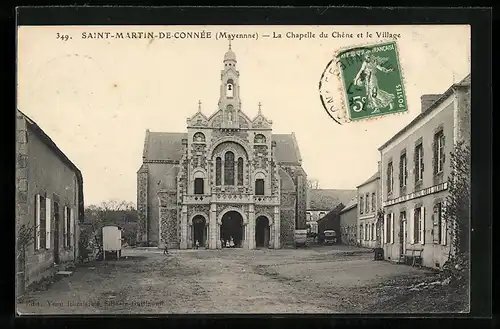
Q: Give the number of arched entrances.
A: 3